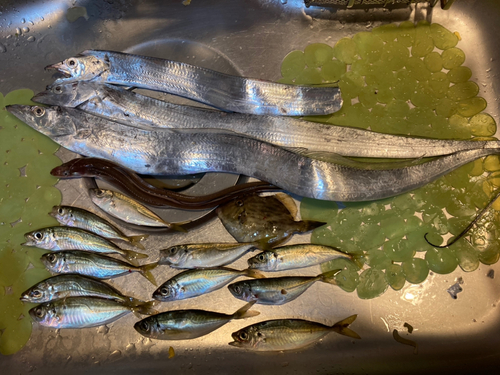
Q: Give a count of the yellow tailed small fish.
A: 12